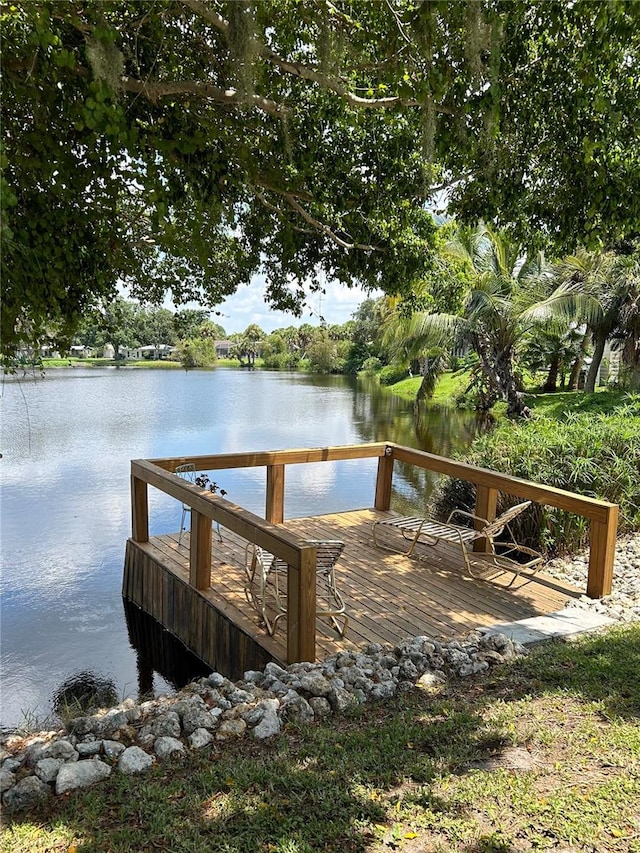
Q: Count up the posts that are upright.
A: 7